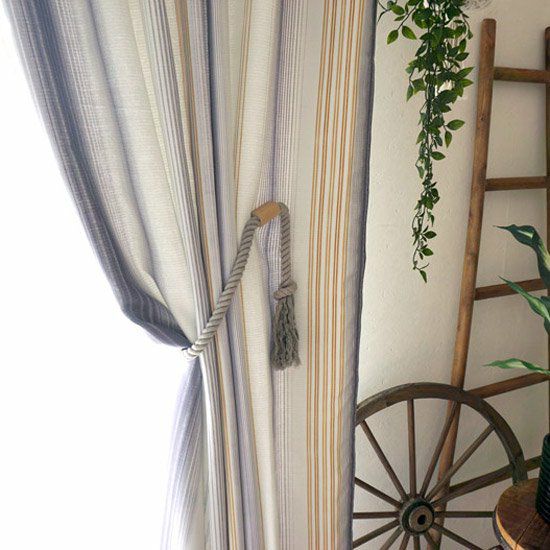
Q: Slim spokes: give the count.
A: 14